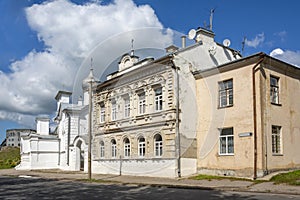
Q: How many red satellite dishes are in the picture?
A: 0